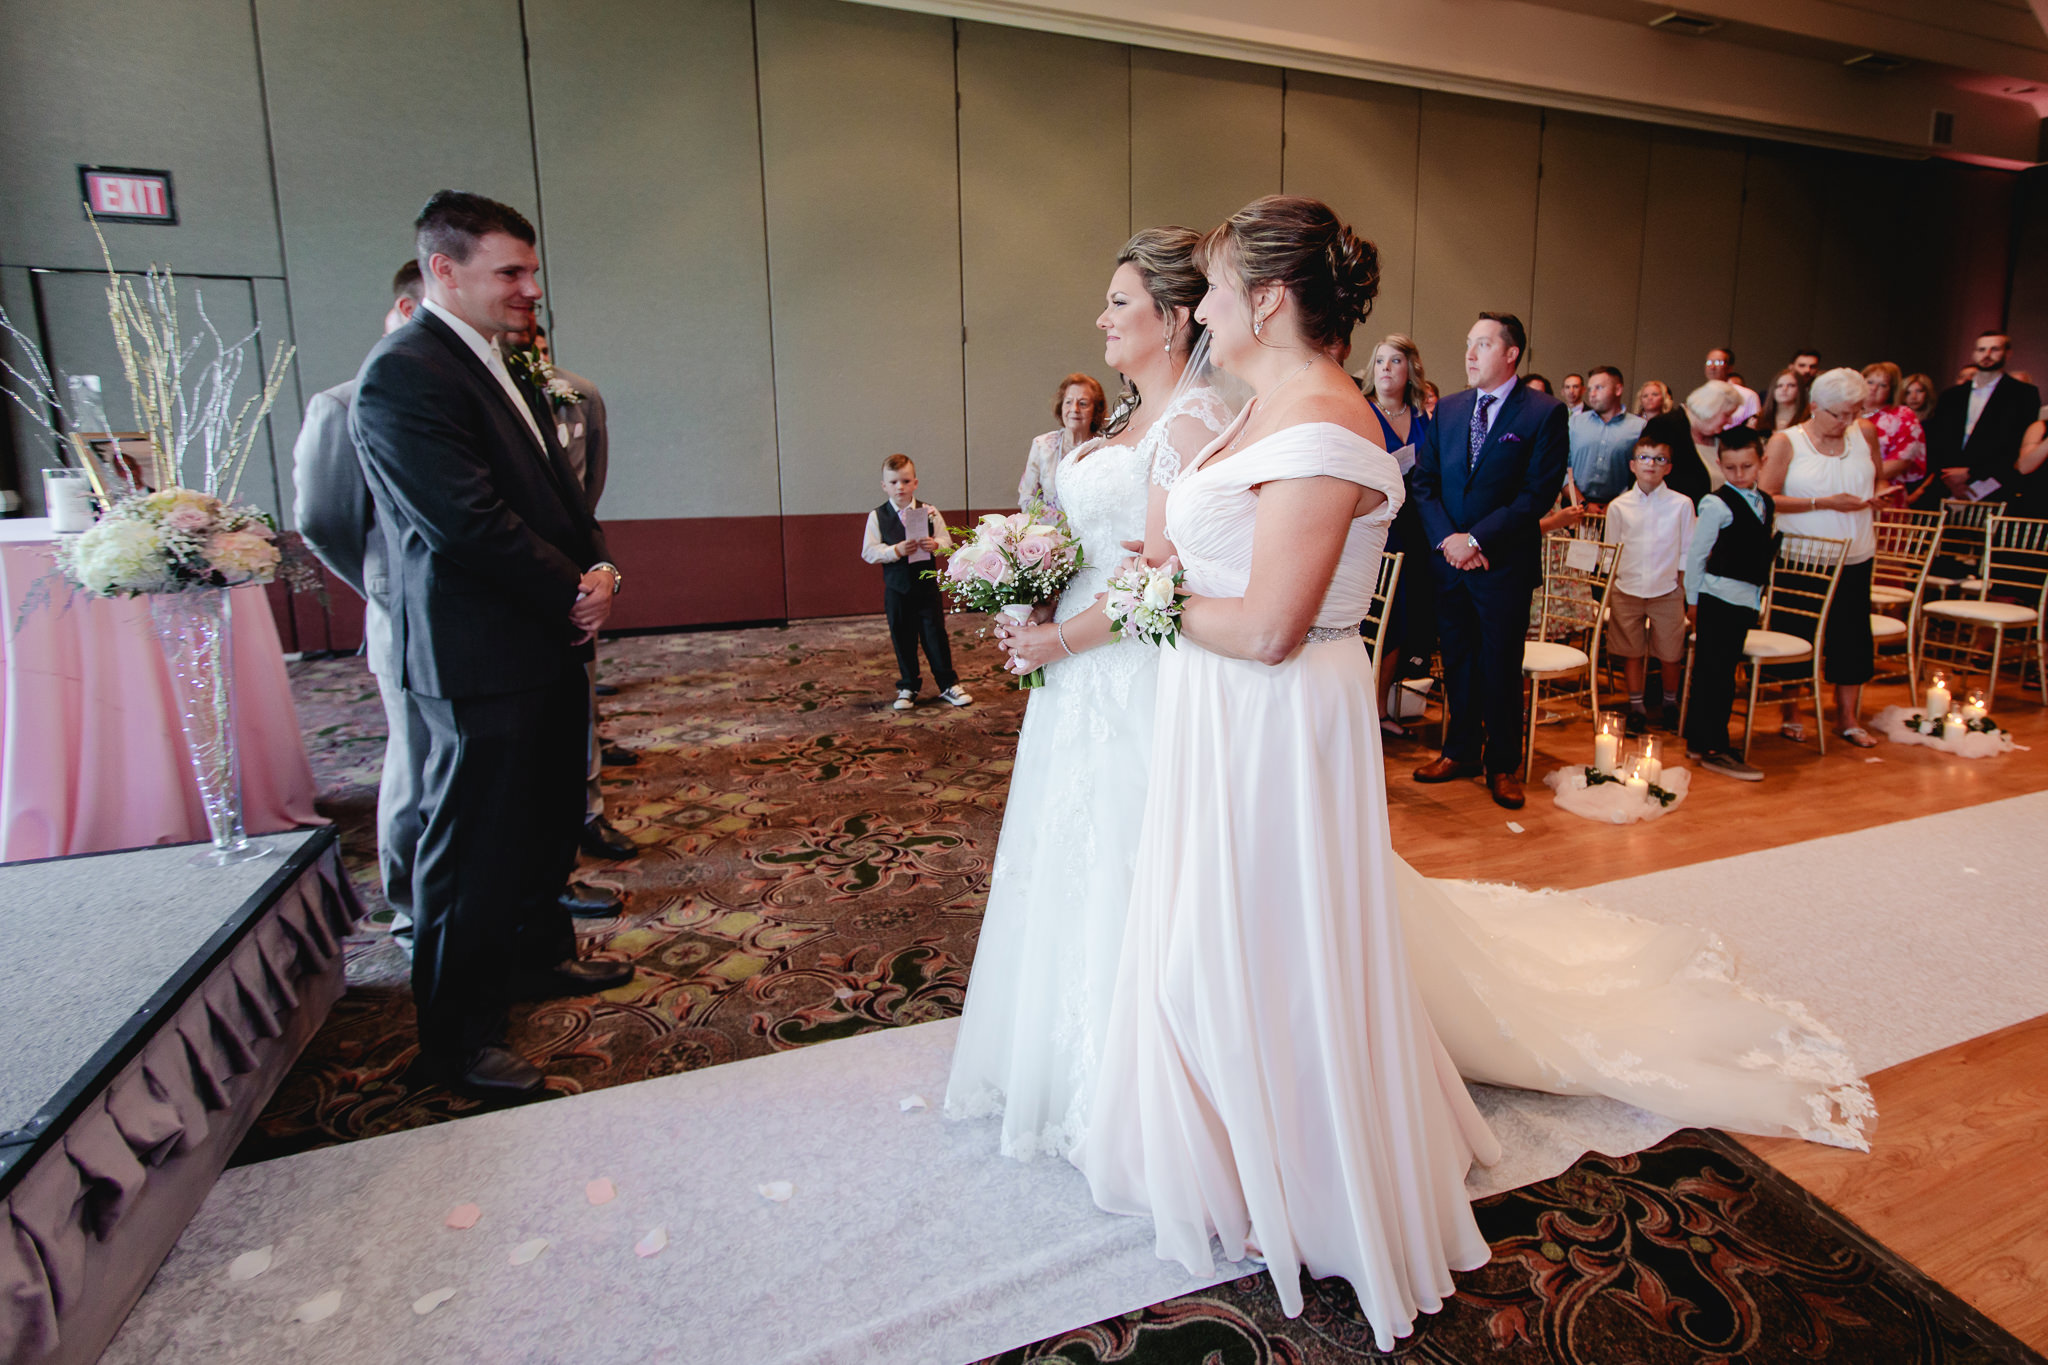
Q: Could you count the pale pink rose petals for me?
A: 2